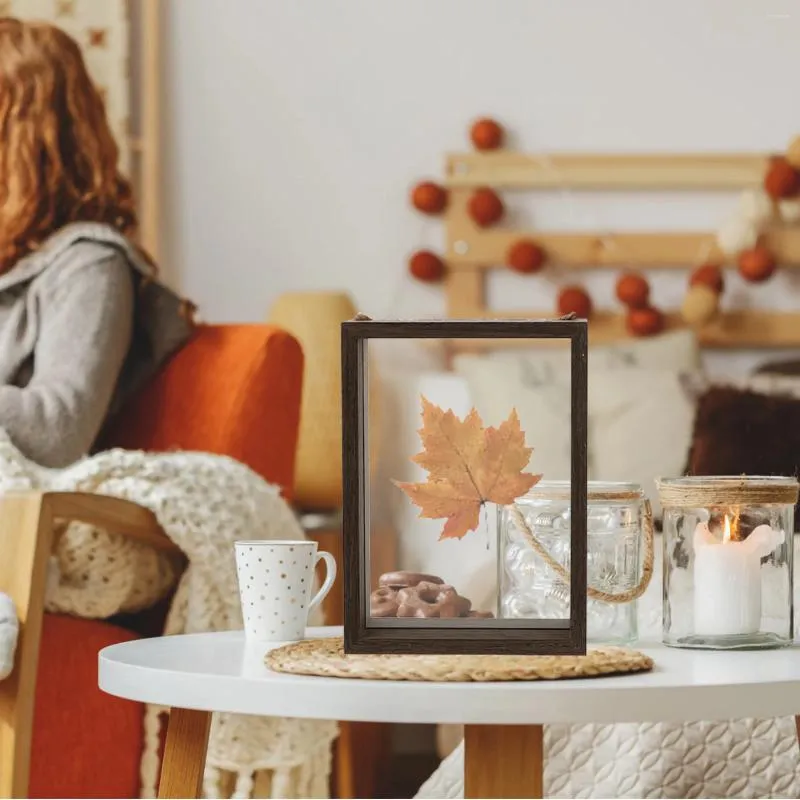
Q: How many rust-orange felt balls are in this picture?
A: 11